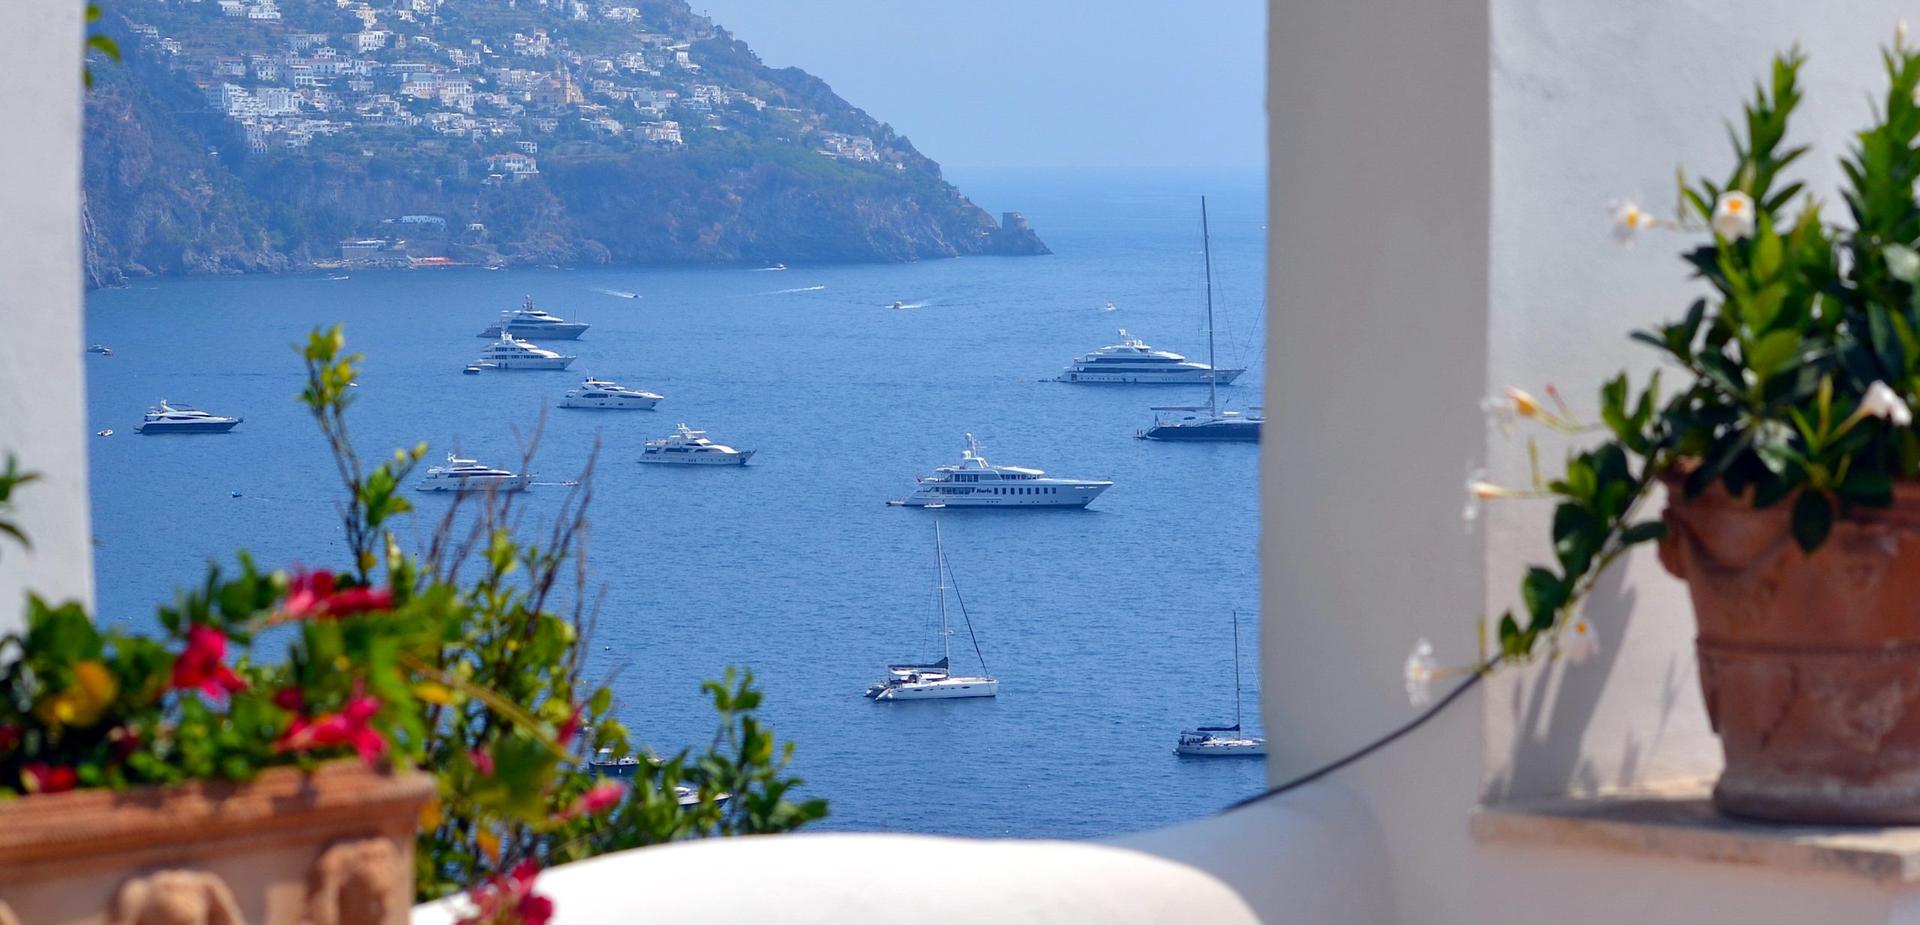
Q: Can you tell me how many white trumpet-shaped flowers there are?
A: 7